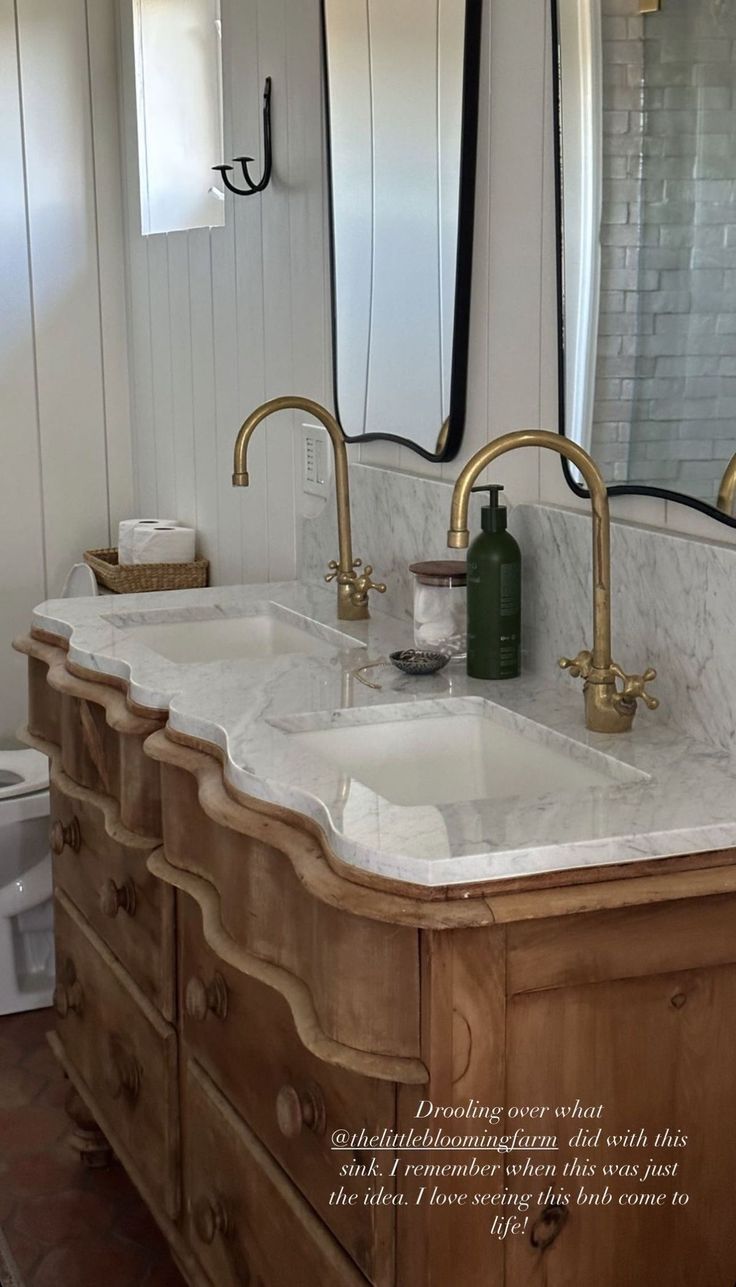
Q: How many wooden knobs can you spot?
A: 7